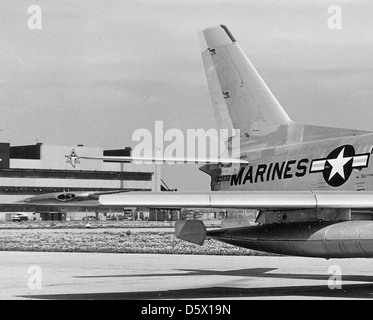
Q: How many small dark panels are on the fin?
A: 2